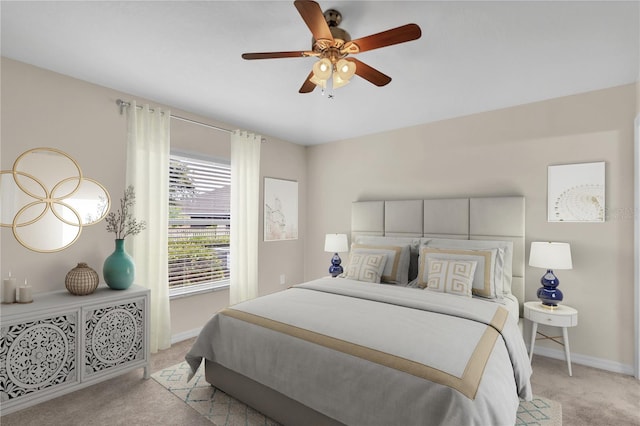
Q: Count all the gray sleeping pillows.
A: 2